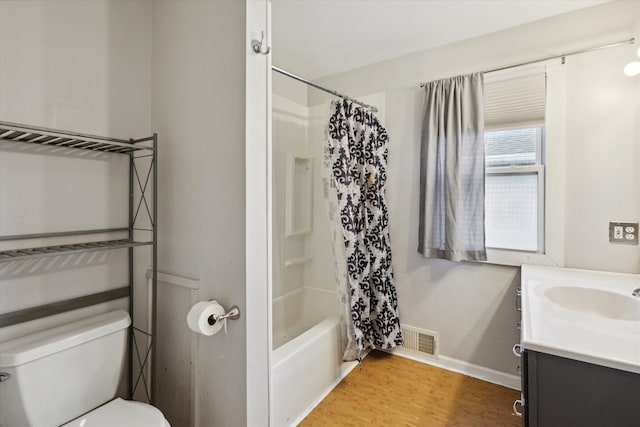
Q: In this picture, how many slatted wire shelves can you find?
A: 2